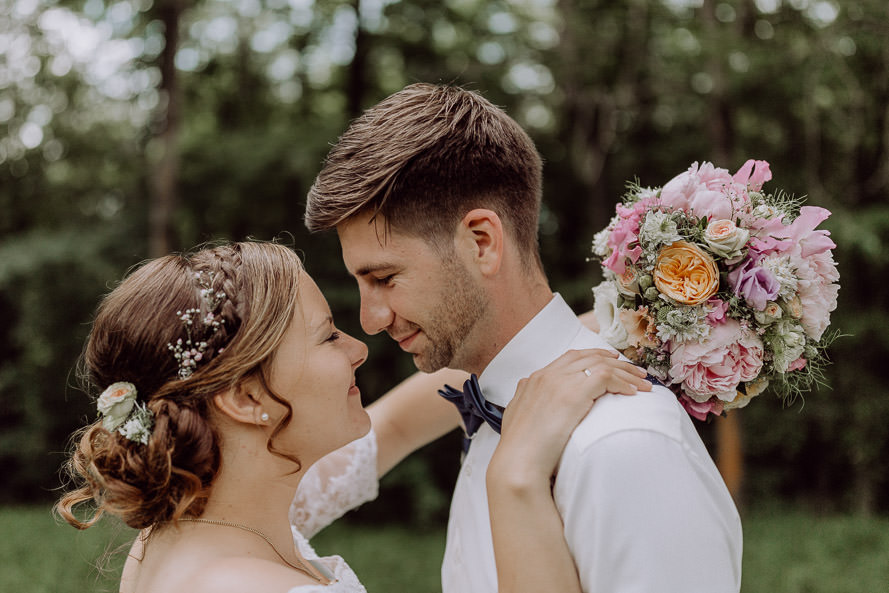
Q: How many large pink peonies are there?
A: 3